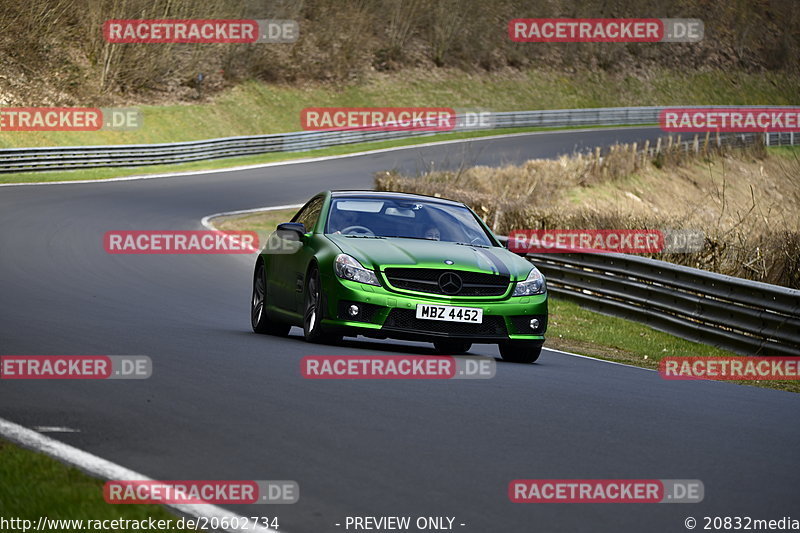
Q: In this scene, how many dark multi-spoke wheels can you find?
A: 2